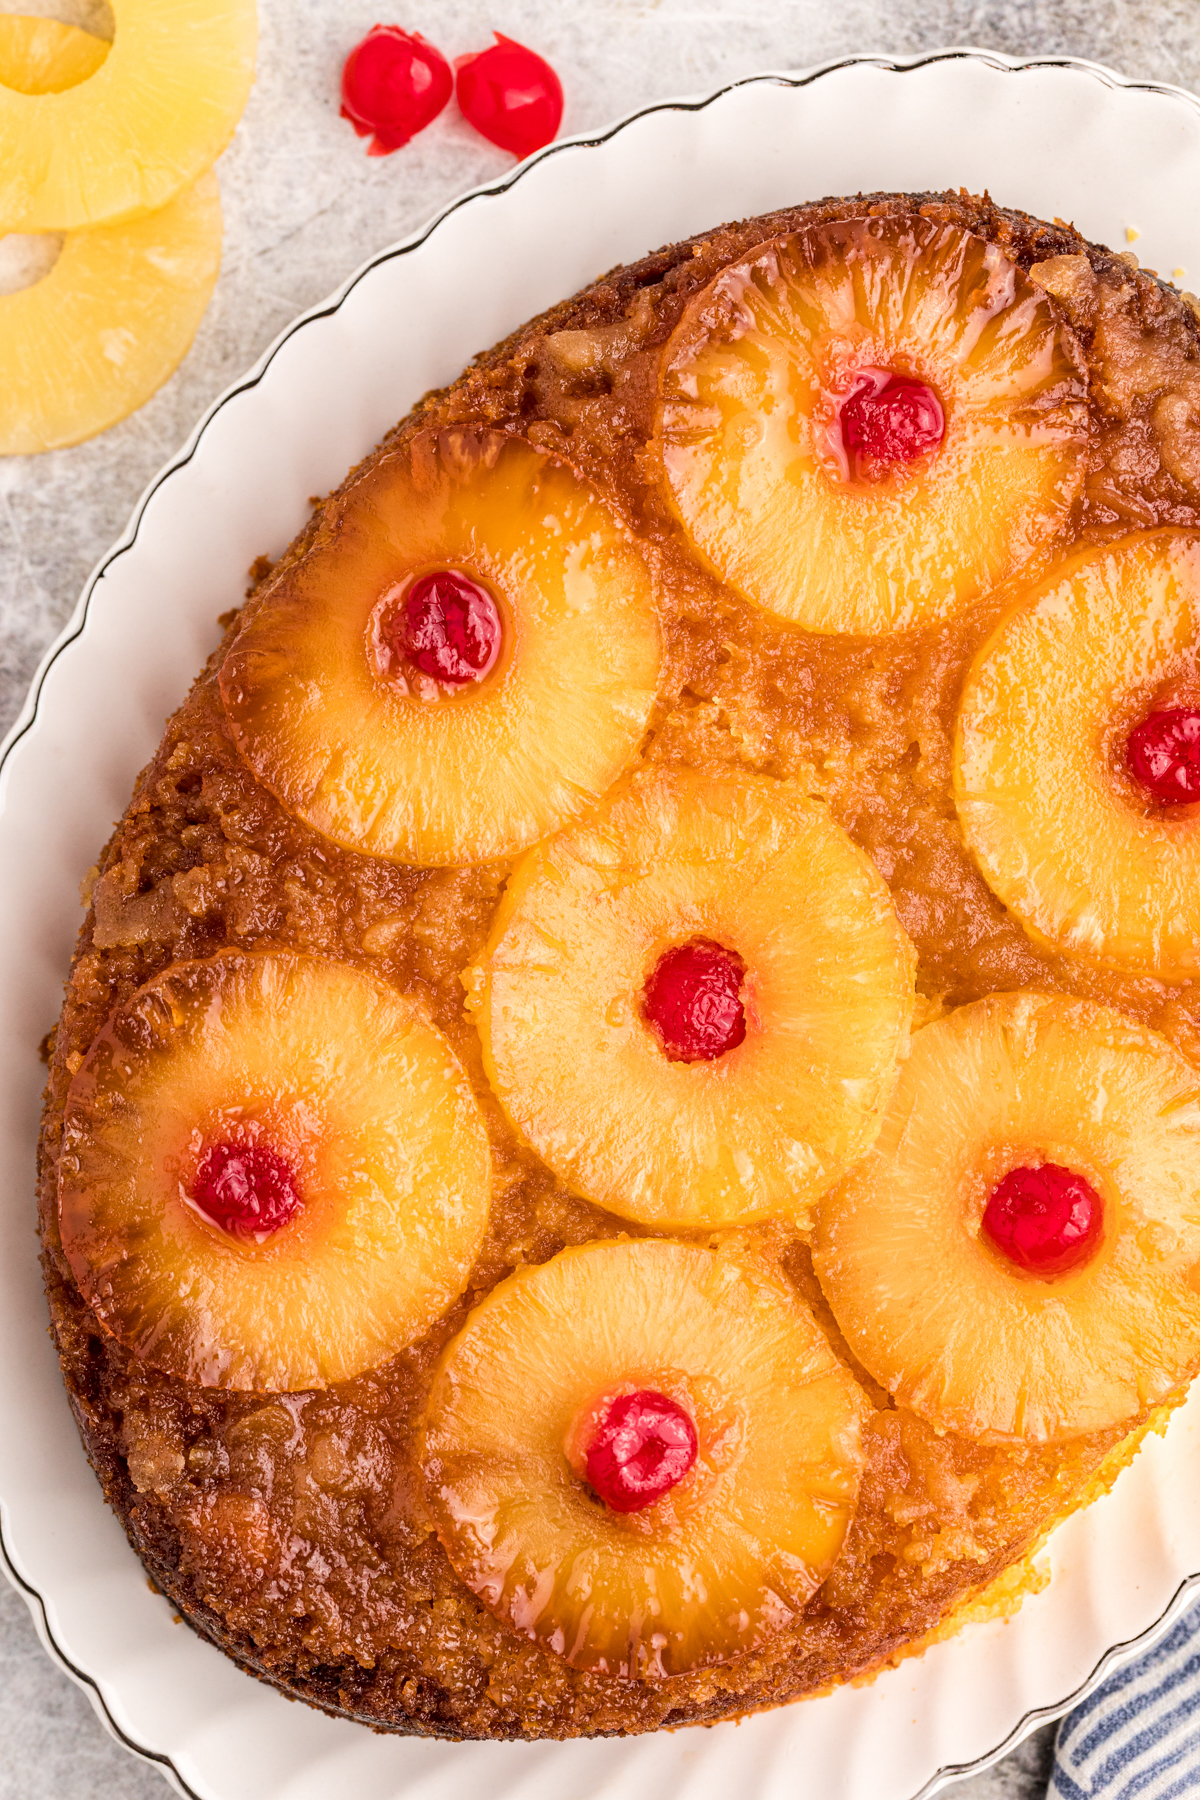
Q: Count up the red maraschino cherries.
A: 9